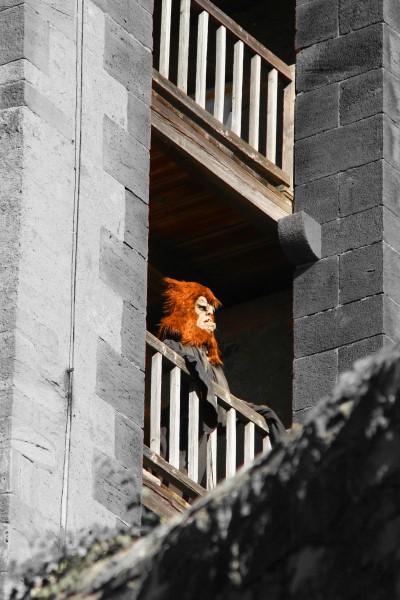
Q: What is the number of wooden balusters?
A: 14